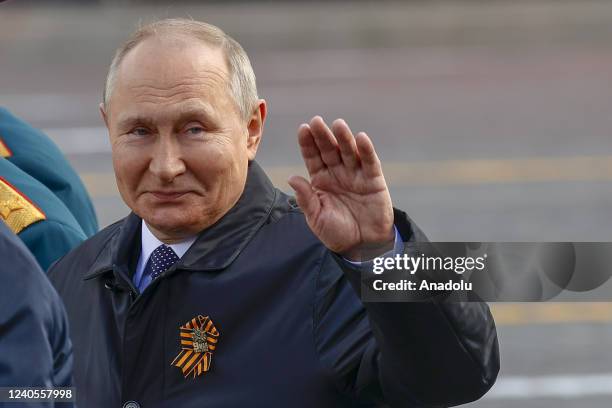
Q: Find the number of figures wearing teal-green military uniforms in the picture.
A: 2